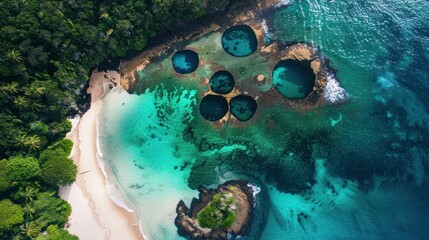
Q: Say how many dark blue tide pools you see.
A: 6